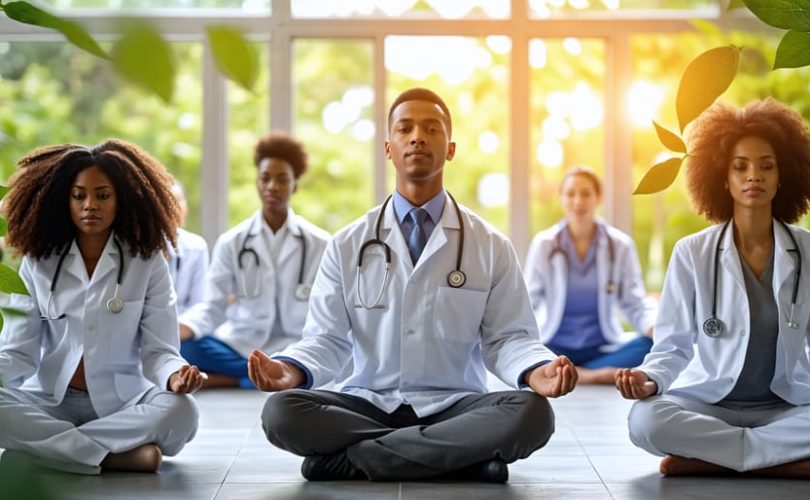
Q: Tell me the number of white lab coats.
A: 6